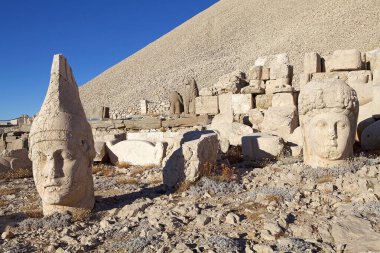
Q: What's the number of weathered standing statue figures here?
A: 2